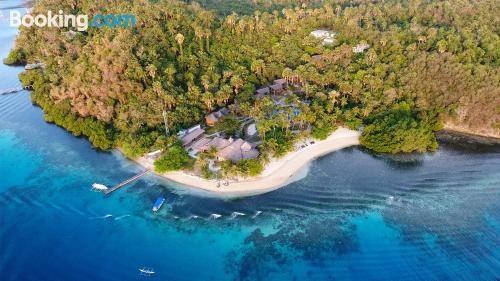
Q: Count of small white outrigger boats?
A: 1